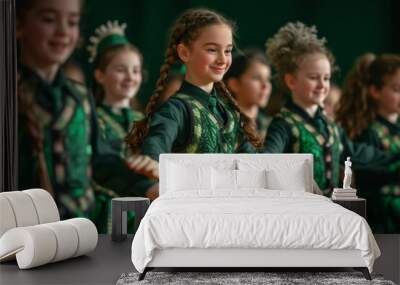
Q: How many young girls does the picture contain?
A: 6